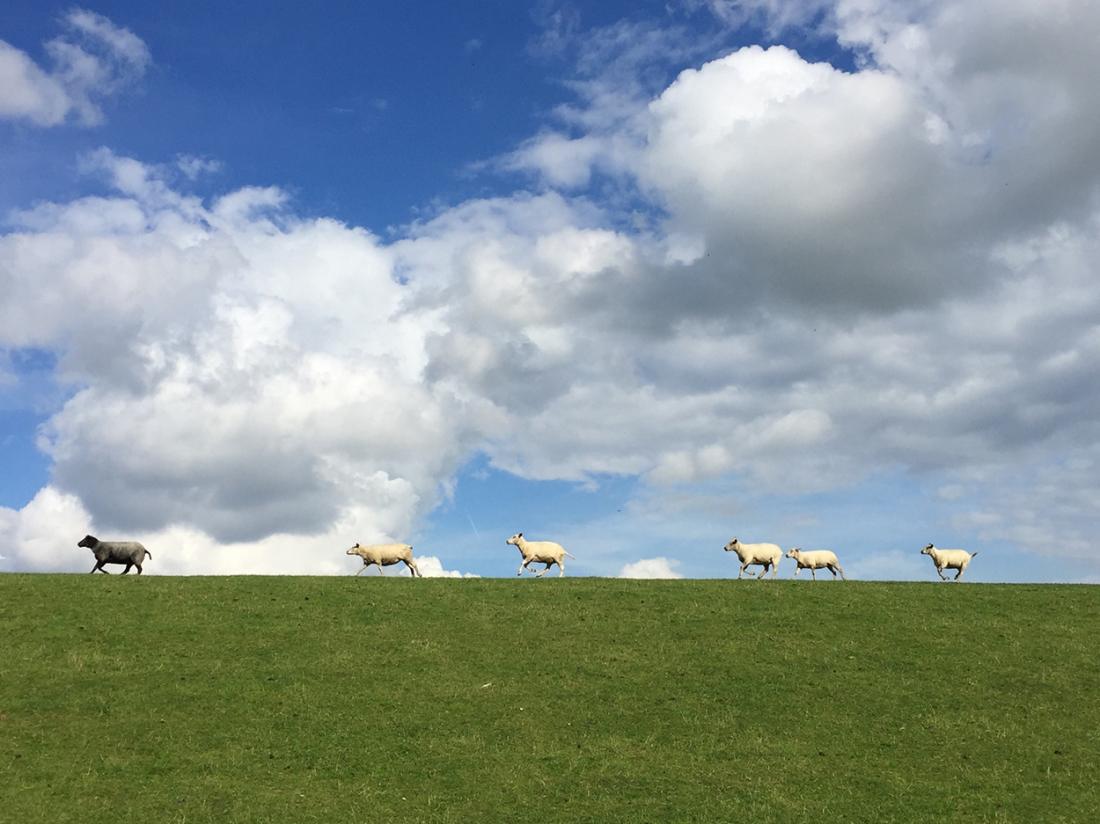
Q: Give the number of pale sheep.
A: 5